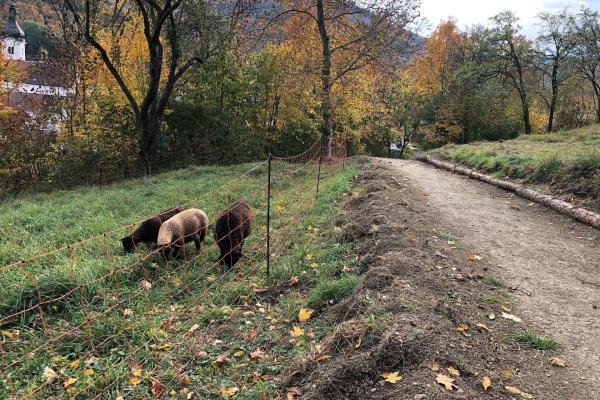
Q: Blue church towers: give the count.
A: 0